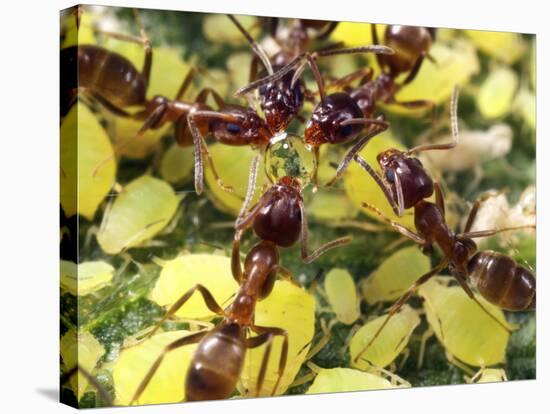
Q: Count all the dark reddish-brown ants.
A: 5